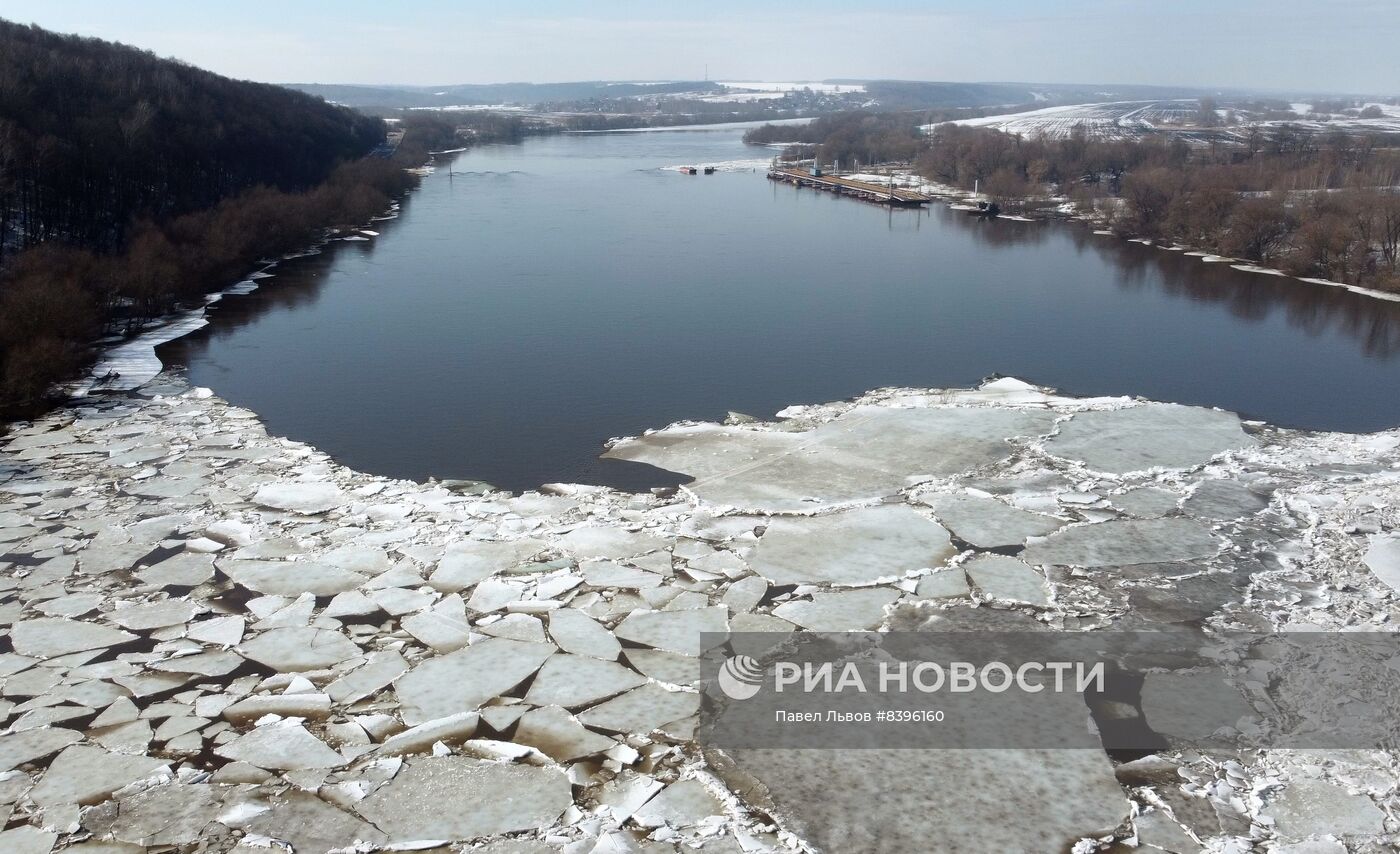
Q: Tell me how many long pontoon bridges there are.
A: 1